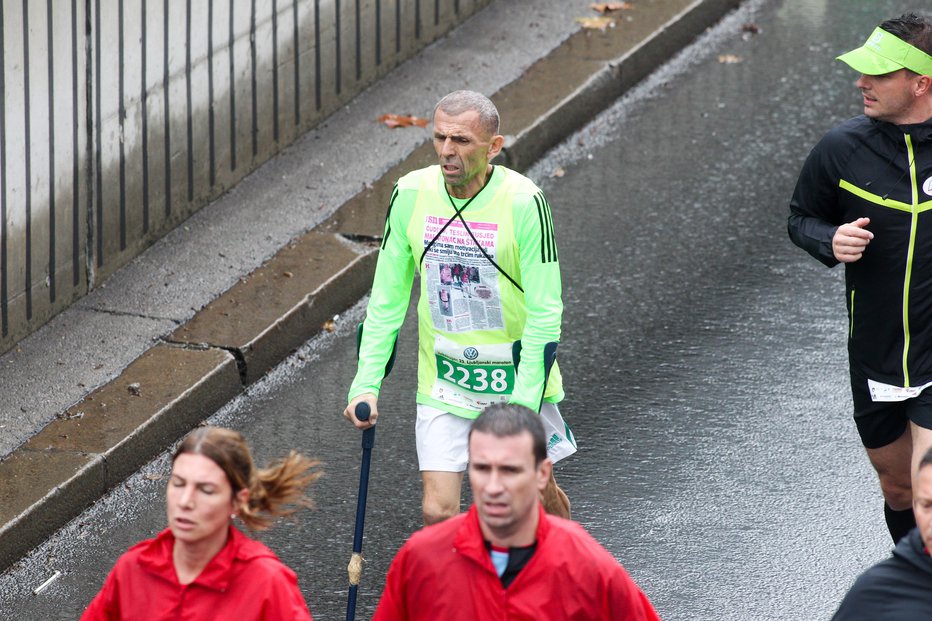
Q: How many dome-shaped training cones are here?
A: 0